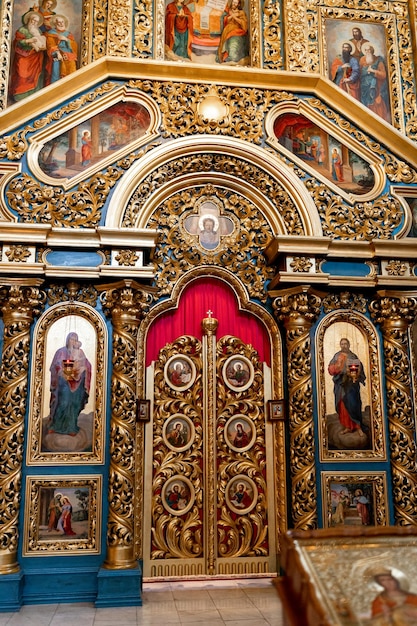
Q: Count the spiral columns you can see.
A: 4